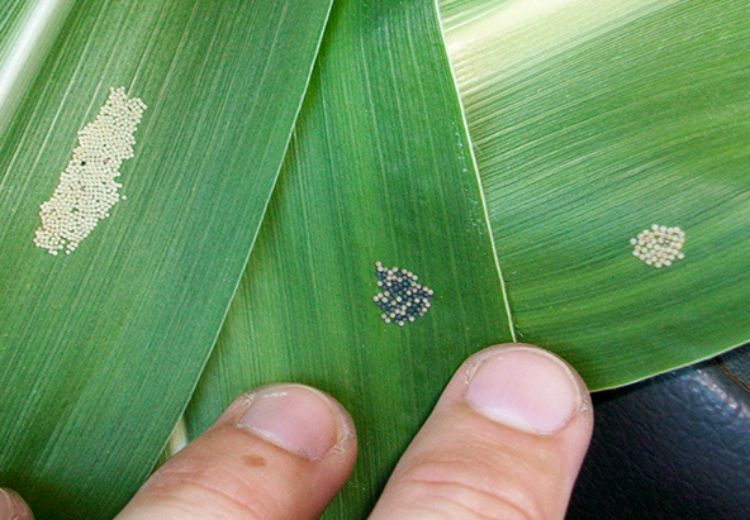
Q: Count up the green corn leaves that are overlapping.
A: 3